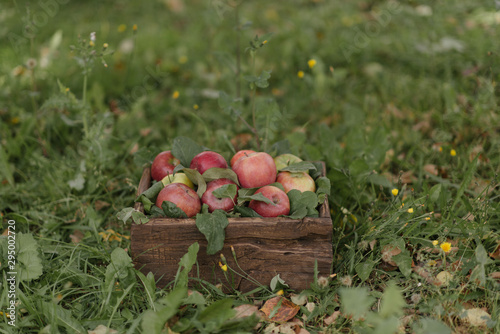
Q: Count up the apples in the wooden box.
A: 10